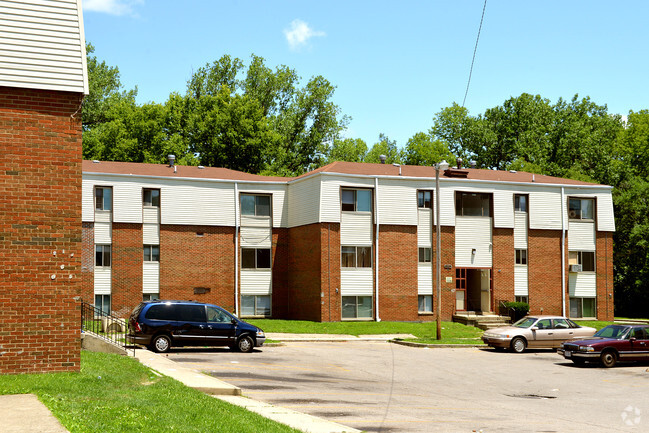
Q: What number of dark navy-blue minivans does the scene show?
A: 1